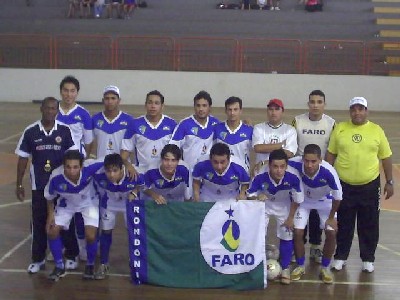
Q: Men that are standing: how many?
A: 9